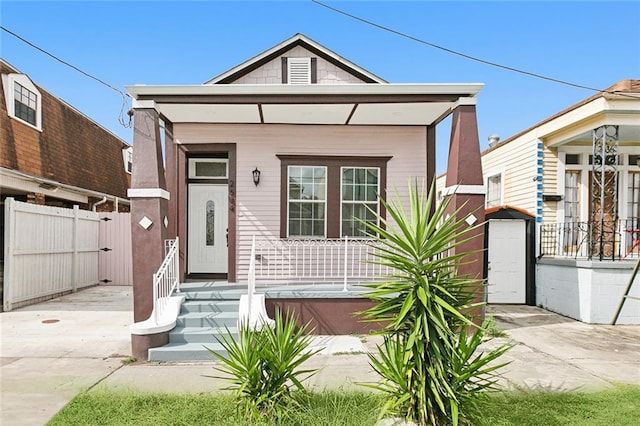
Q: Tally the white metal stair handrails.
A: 2